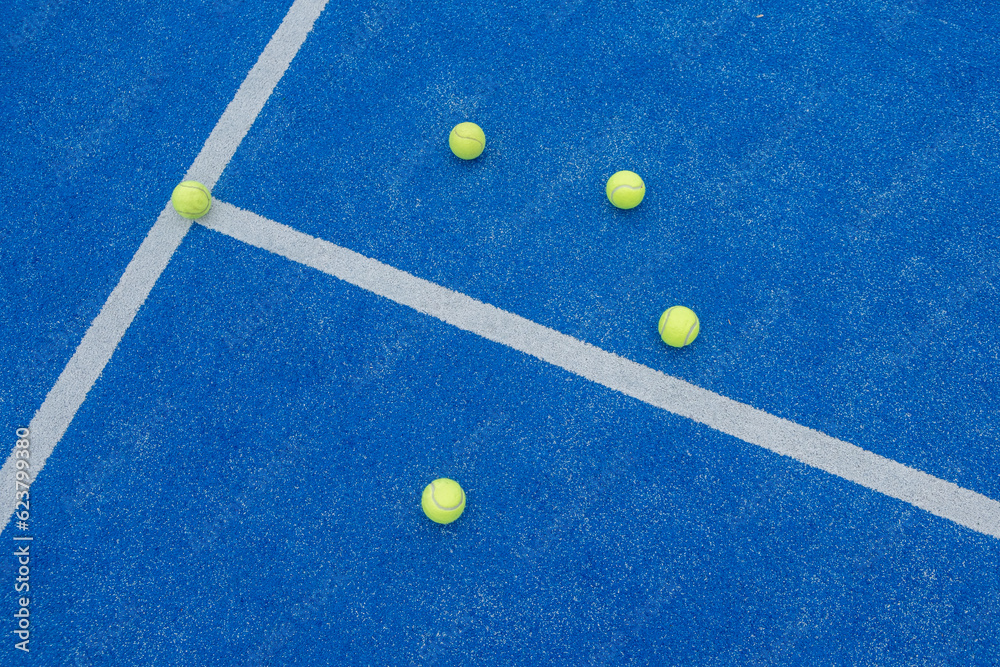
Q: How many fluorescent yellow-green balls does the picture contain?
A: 5